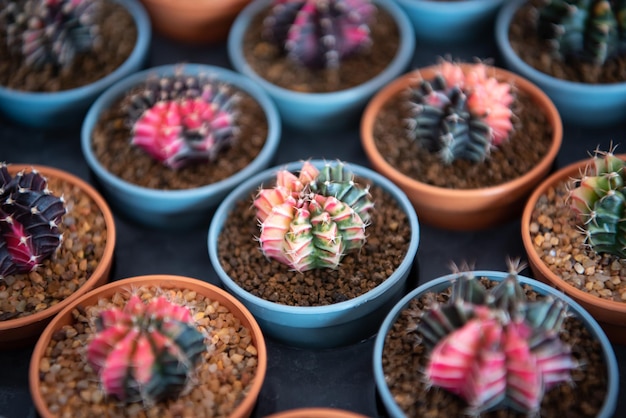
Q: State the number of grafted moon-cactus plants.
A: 10